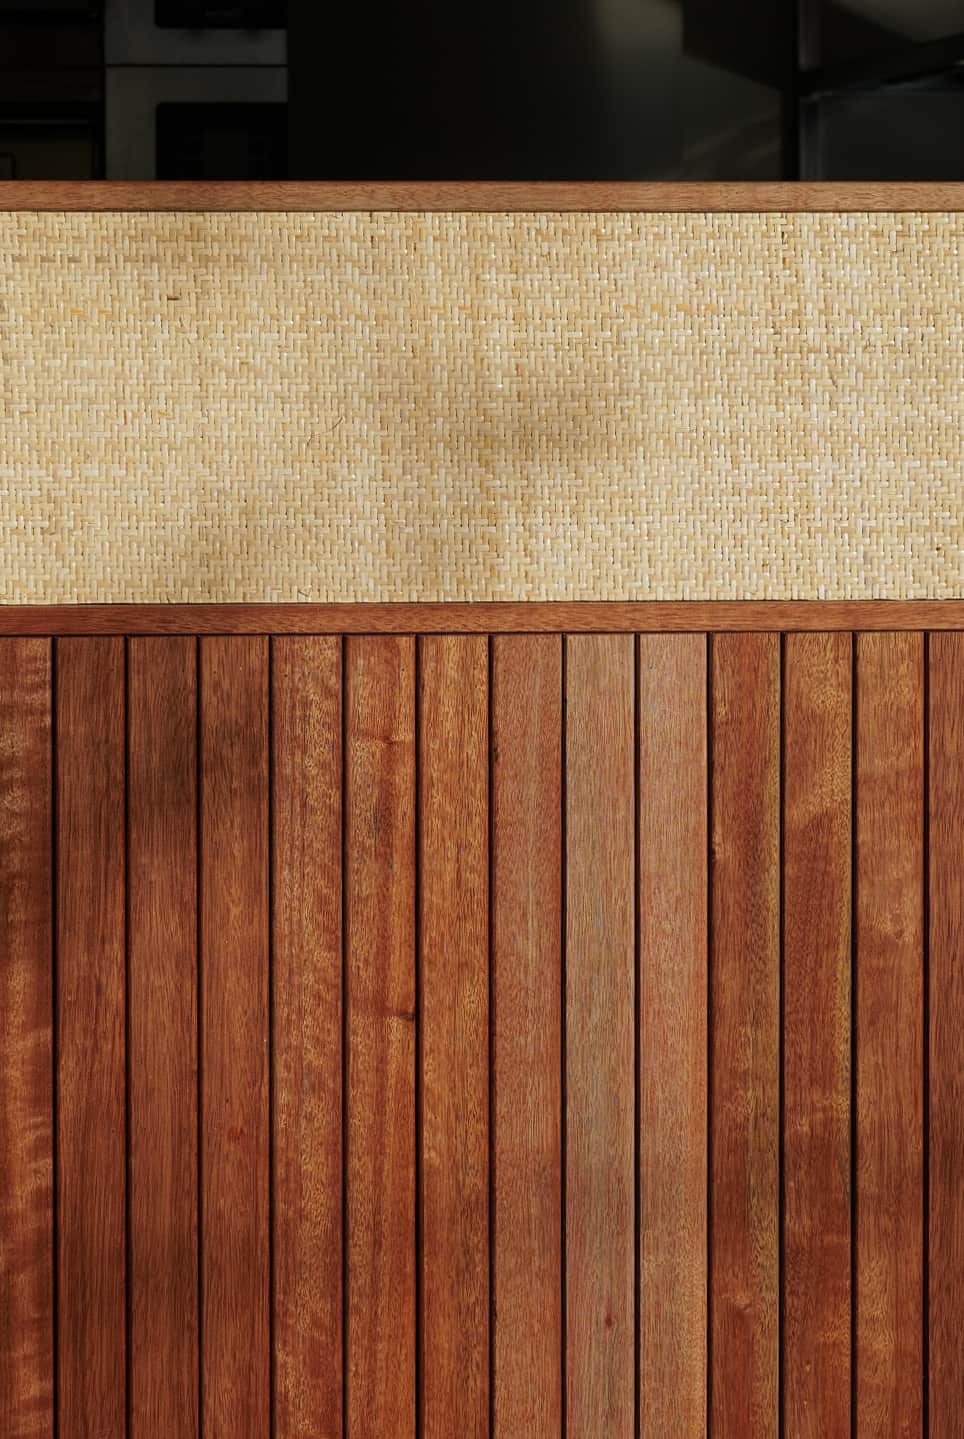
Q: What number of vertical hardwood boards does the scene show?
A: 14